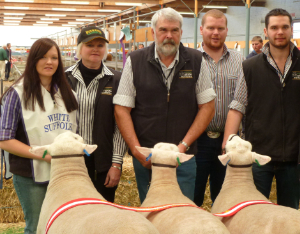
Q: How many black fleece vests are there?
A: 3